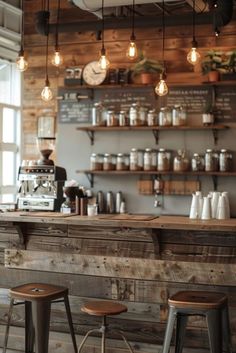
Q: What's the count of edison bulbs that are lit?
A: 7